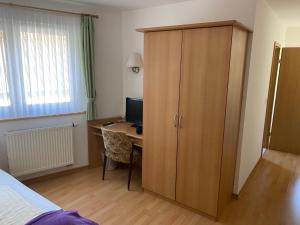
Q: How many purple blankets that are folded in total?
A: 1